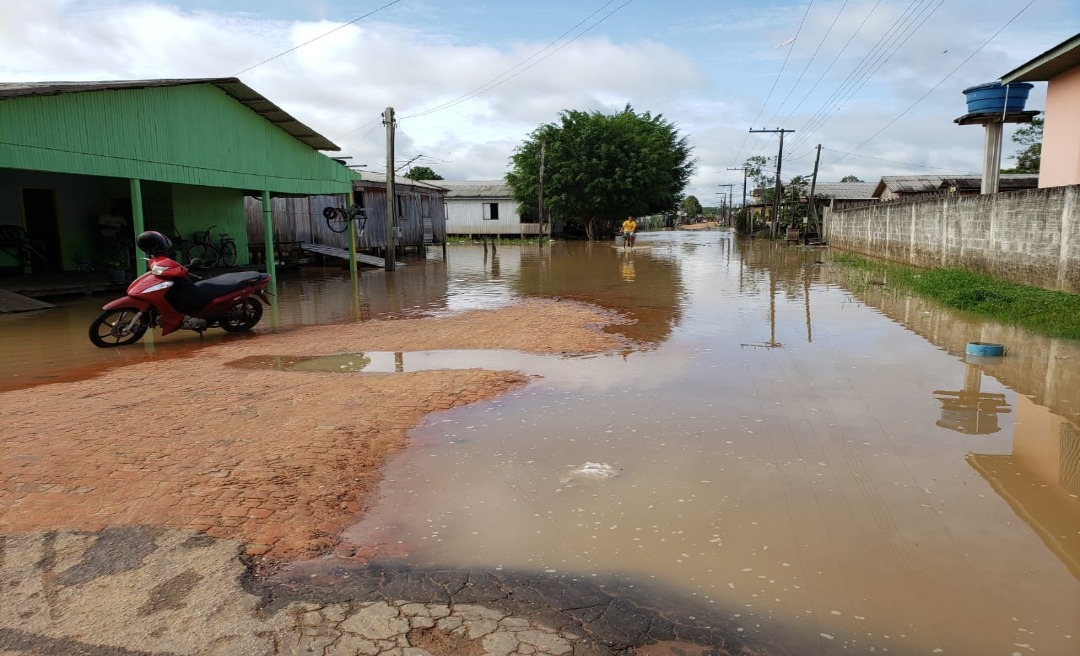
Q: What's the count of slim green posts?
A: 3